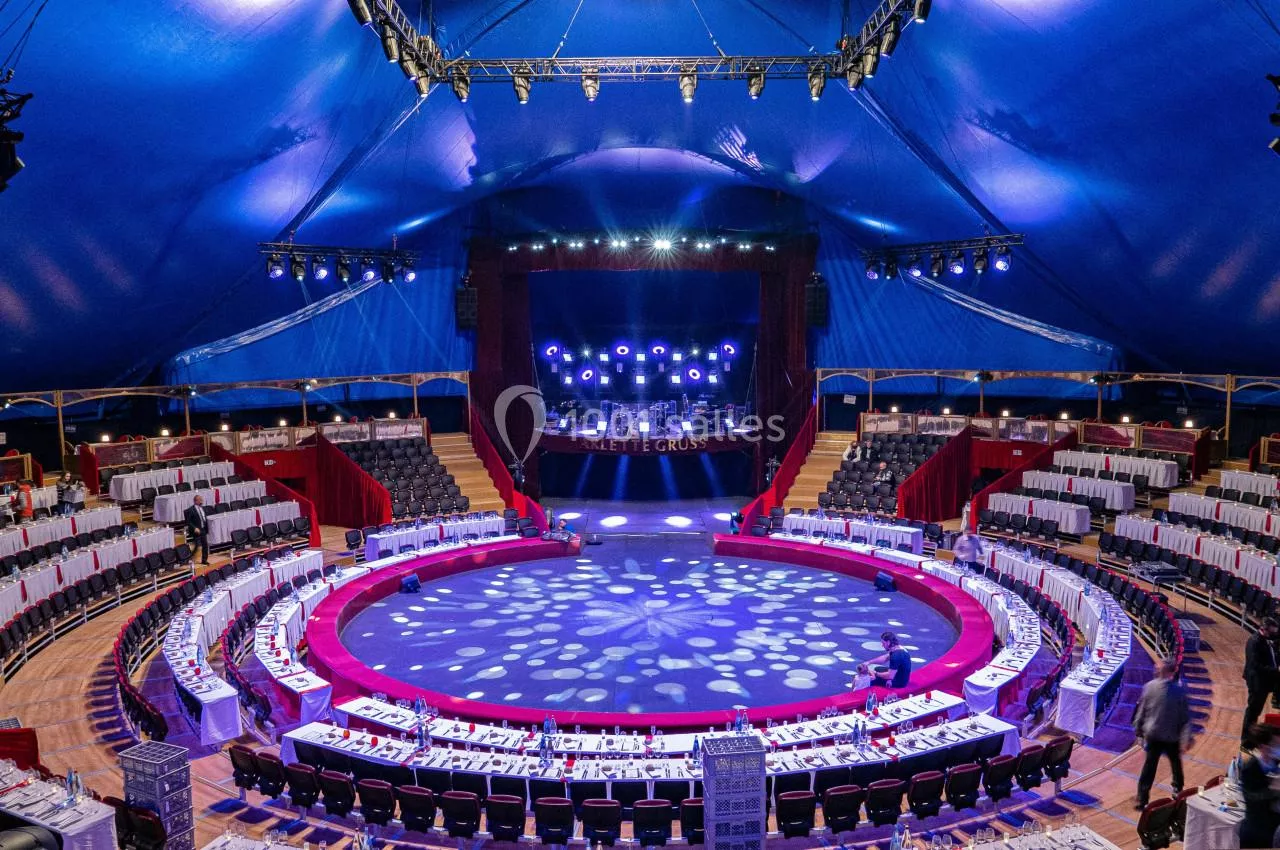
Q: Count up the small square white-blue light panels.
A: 10